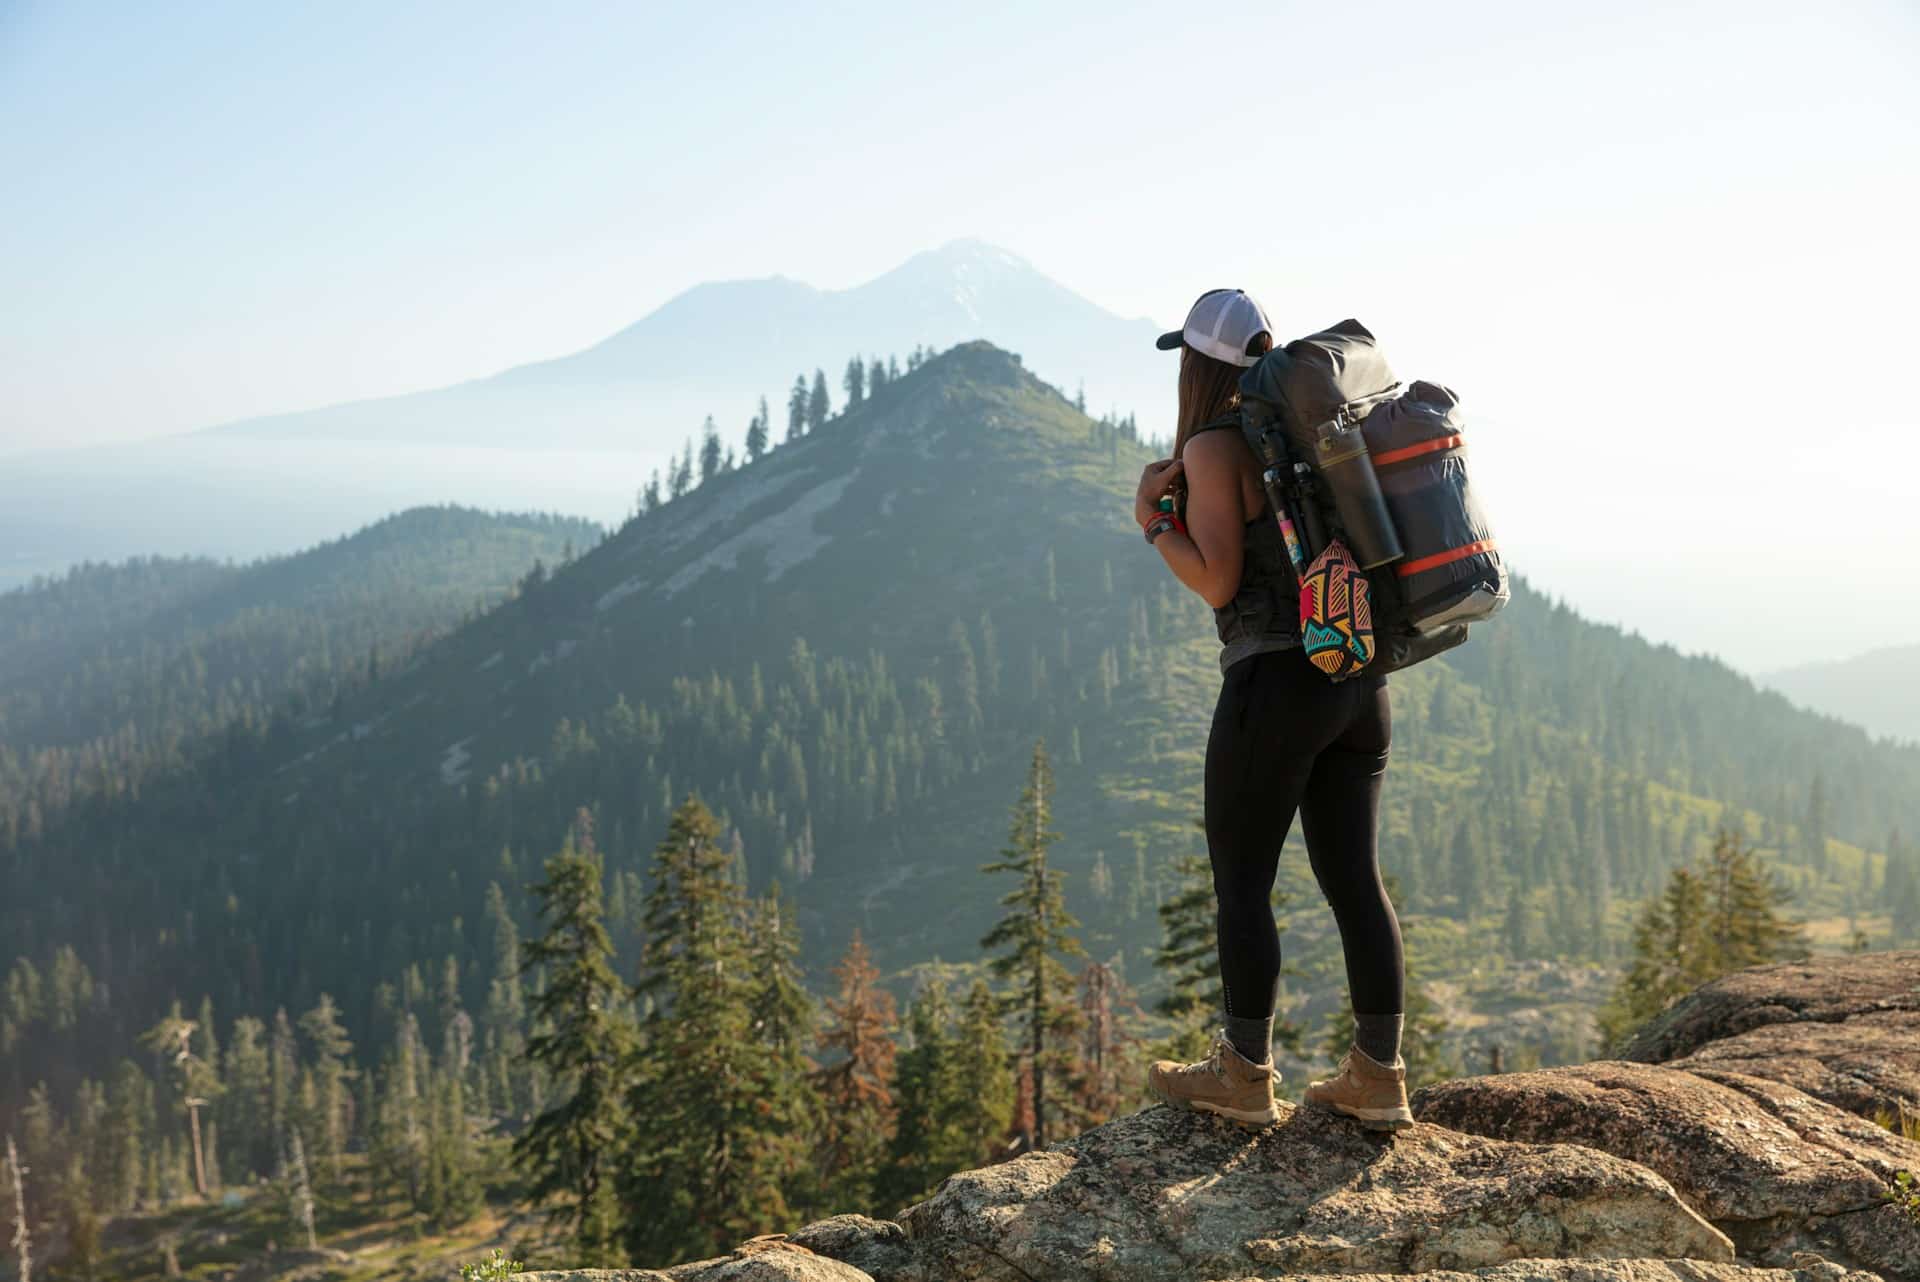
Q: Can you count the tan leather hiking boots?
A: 2